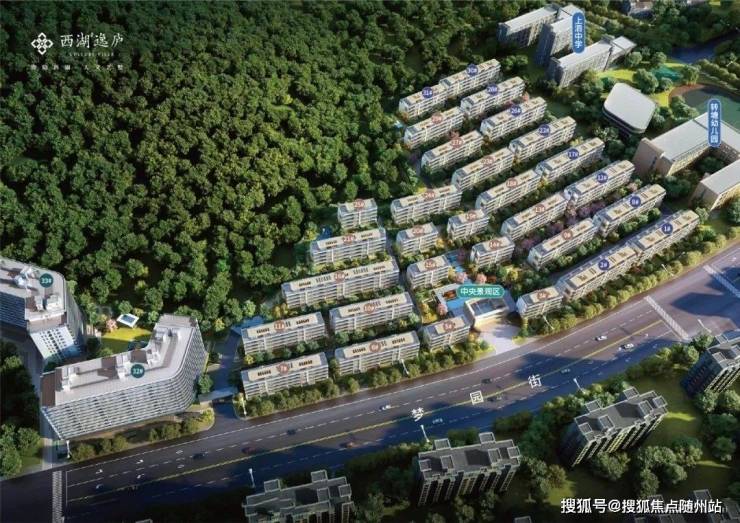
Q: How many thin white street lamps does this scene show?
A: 9